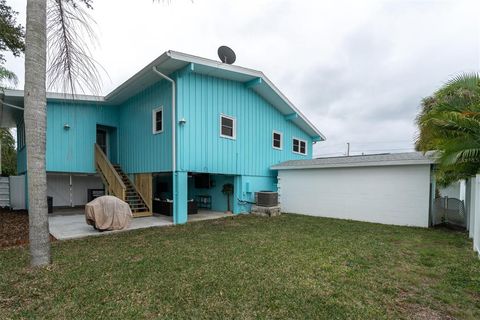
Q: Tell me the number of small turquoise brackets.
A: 4